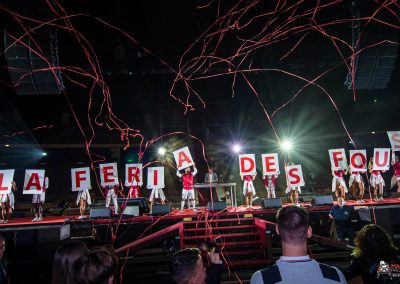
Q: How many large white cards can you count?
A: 14